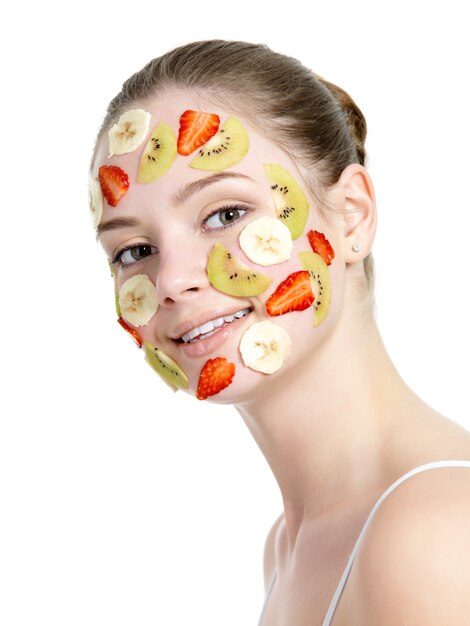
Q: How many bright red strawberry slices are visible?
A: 6